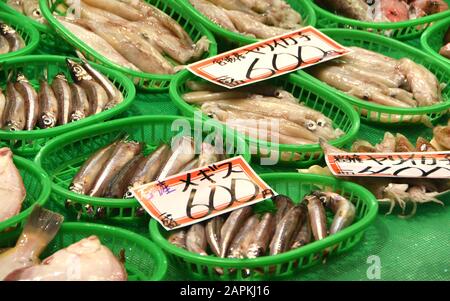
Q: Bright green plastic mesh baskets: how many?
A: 13